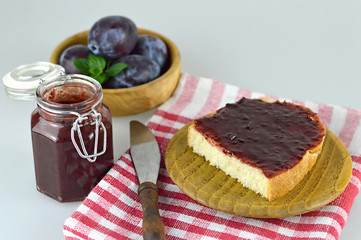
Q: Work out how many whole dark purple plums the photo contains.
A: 4